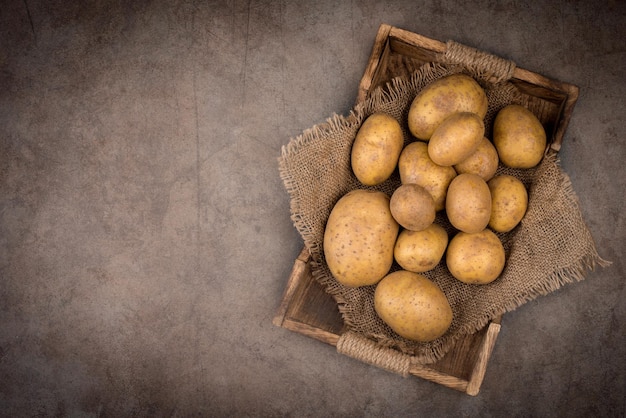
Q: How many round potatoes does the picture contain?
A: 13